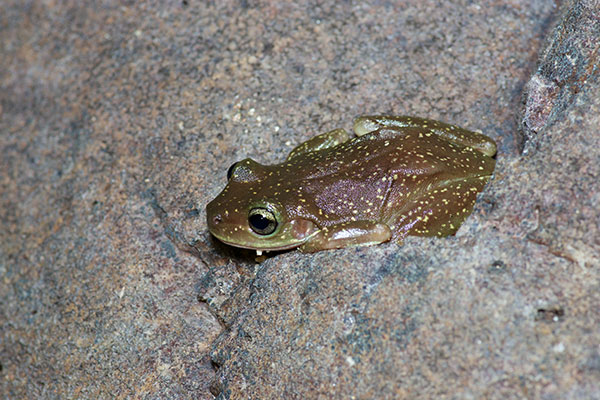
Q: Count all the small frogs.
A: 1